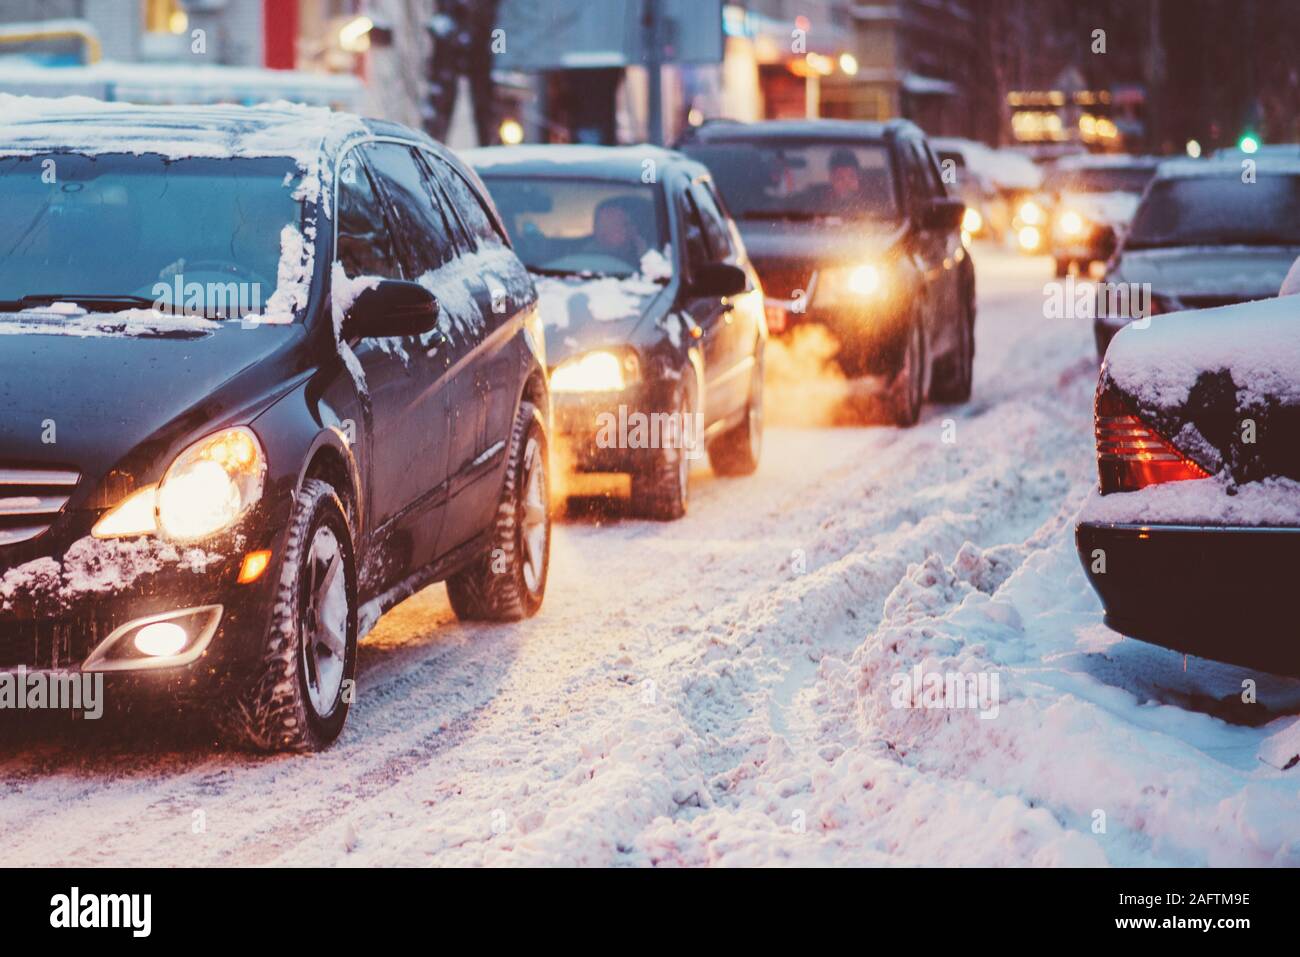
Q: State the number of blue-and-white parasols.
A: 0